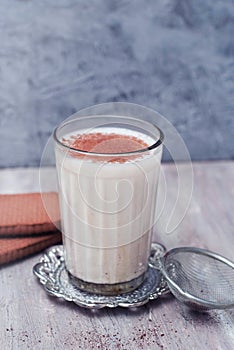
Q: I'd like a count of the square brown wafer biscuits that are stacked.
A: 2